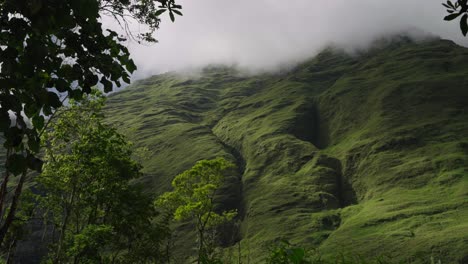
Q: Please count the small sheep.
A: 0